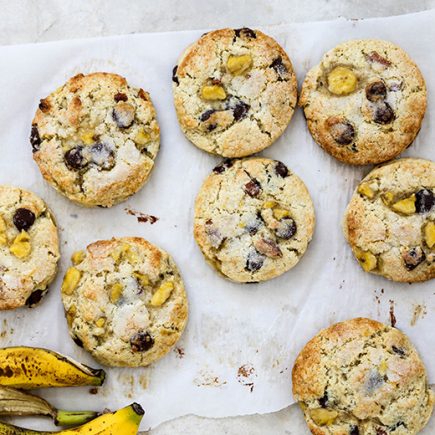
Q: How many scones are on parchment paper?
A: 8